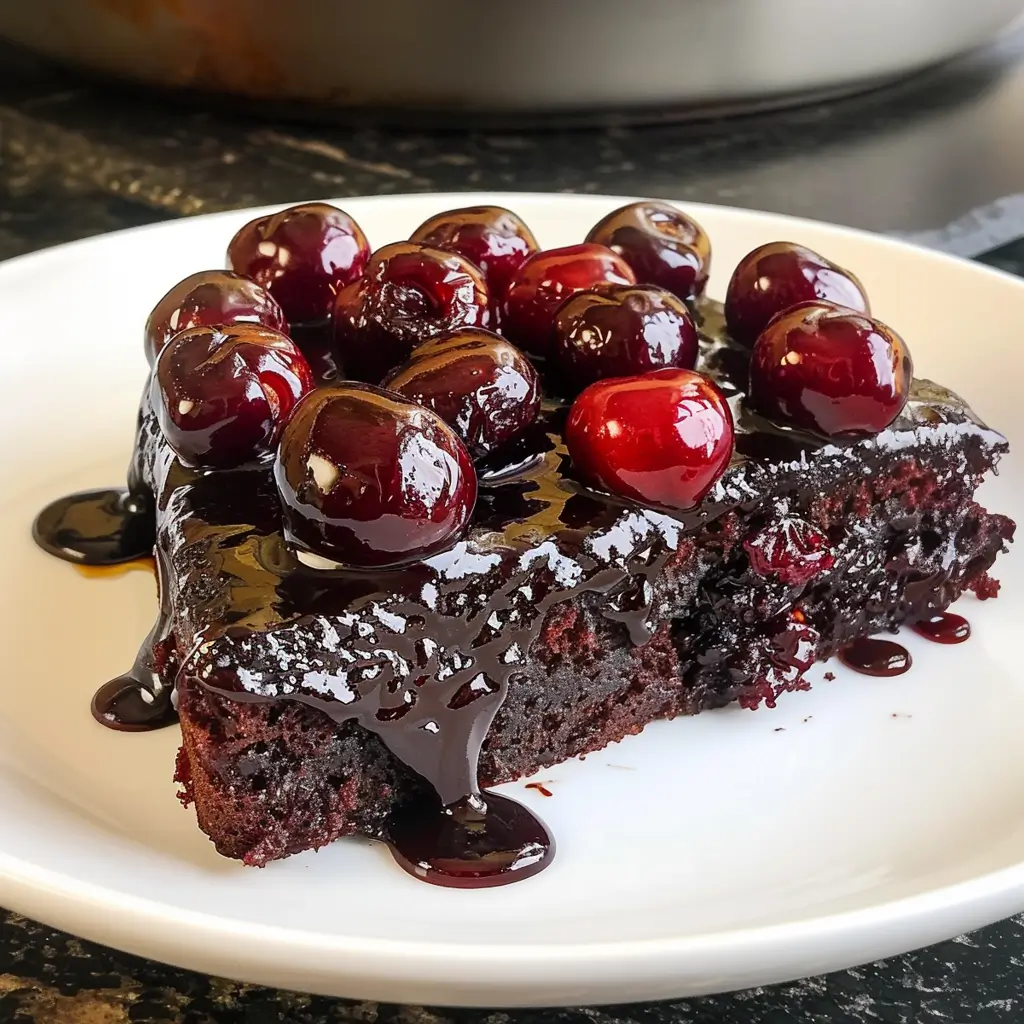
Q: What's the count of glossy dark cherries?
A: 13